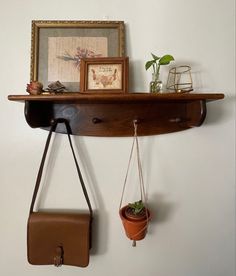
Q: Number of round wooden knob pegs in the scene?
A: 4